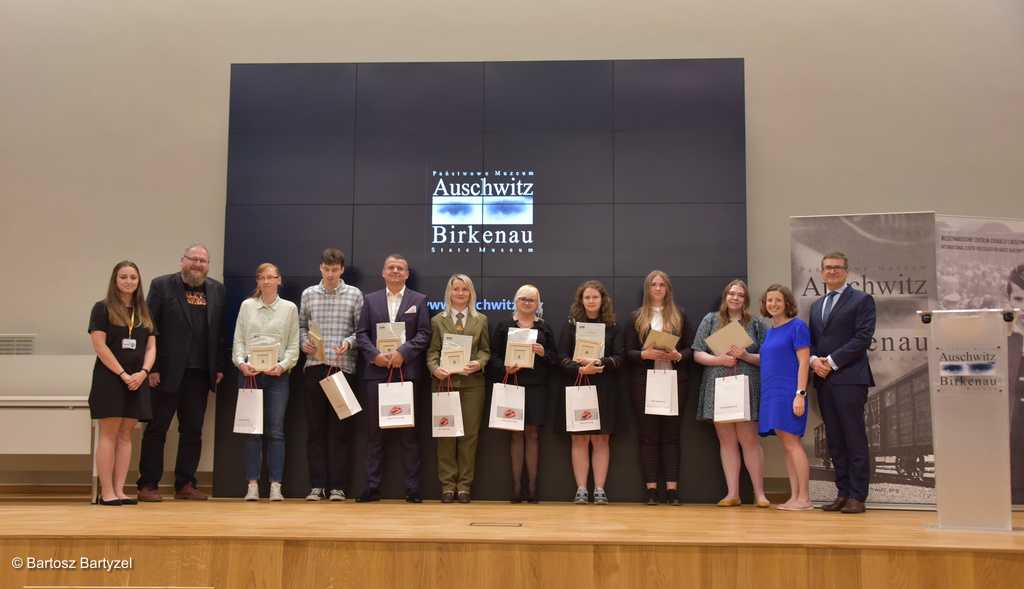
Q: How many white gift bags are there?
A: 8